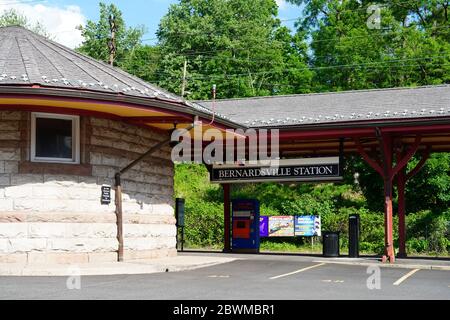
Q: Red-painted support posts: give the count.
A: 3